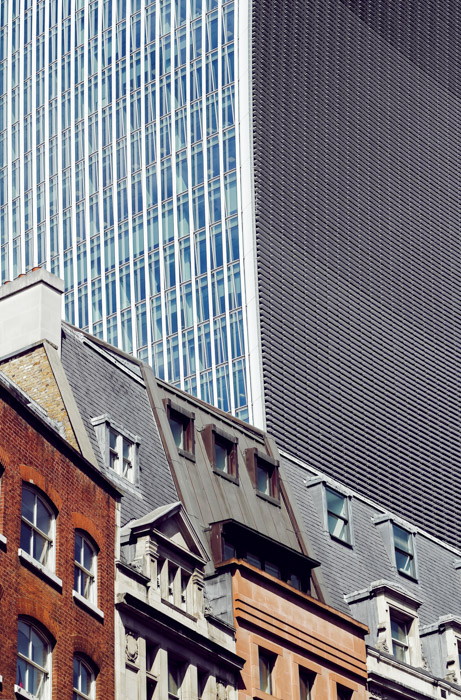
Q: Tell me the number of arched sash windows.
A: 4